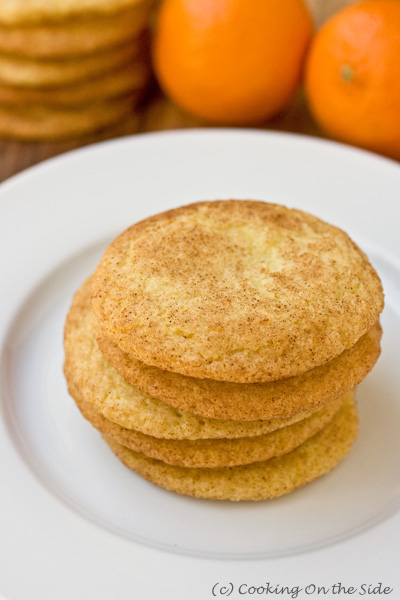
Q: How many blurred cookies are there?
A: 5